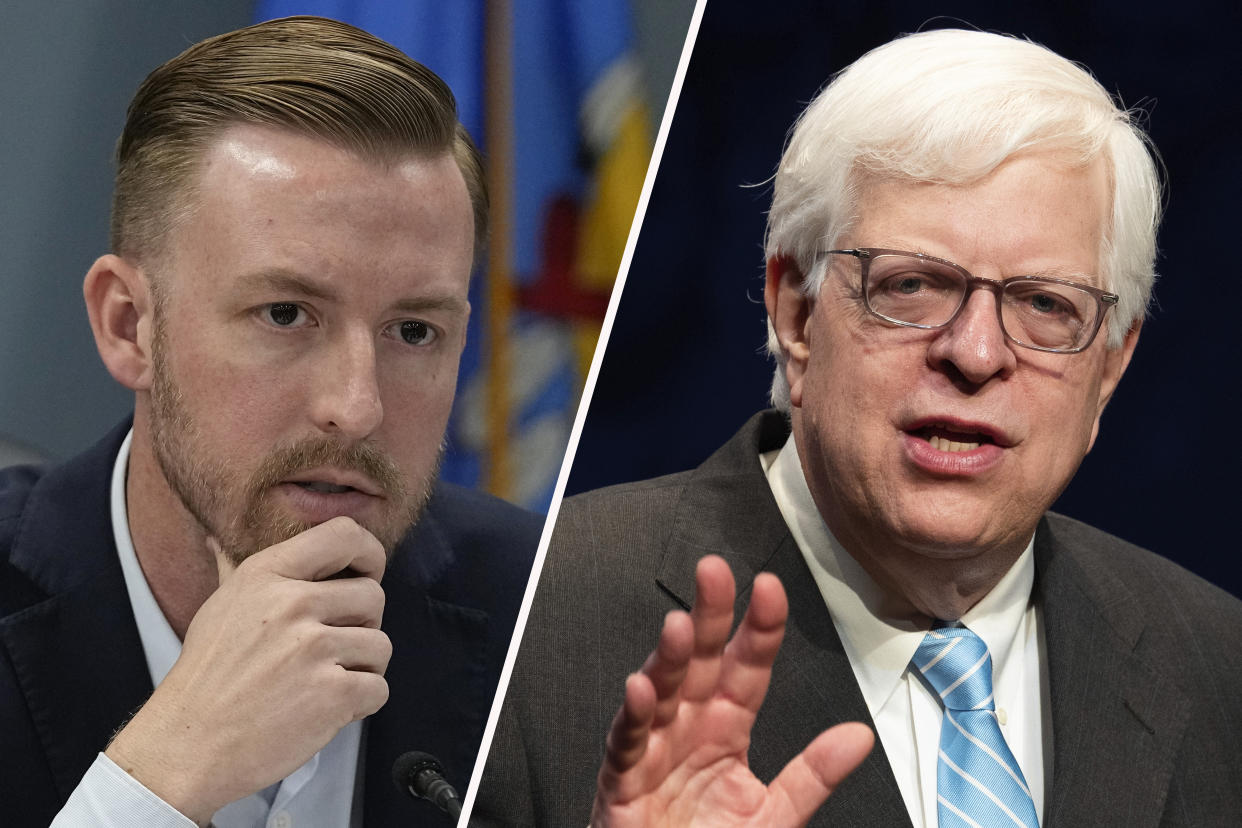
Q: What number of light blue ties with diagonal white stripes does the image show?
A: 1